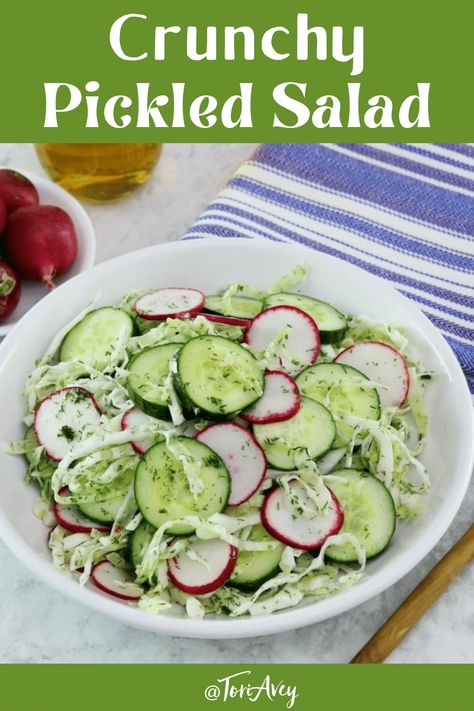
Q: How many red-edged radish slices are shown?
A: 12